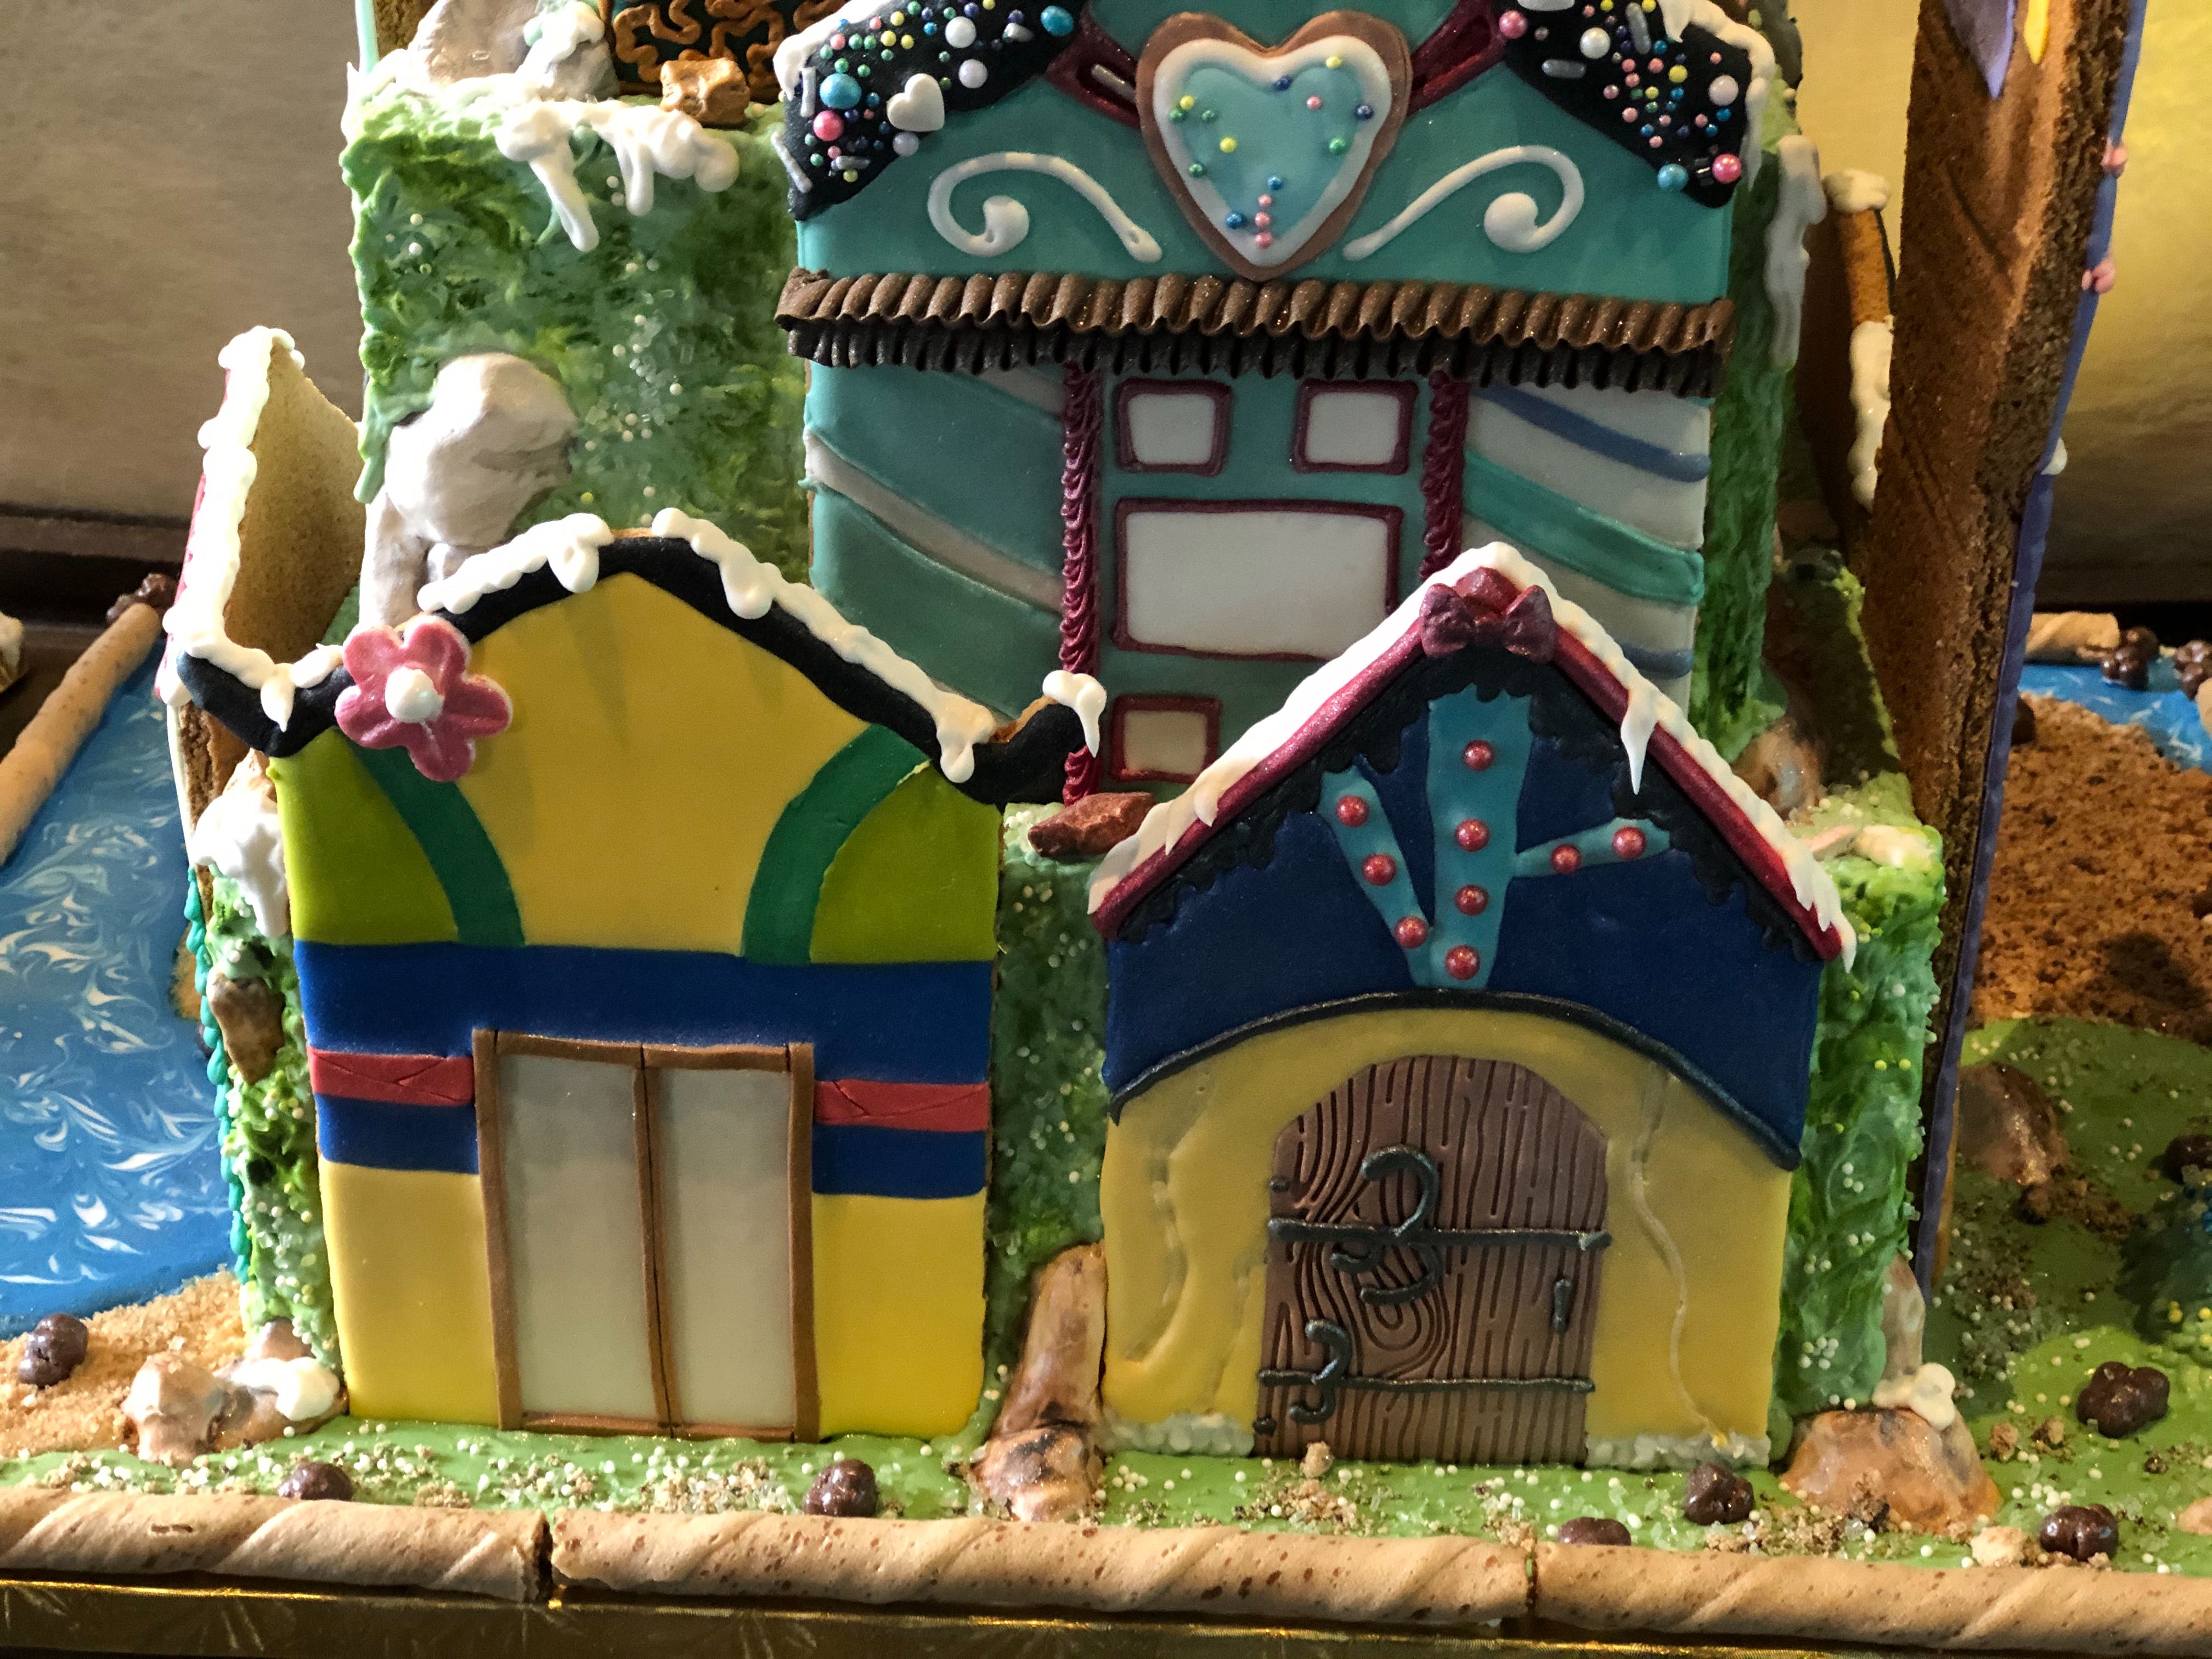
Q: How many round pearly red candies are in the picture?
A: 9